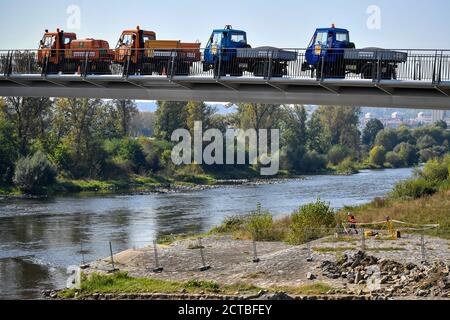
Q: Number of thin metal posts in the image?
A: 8